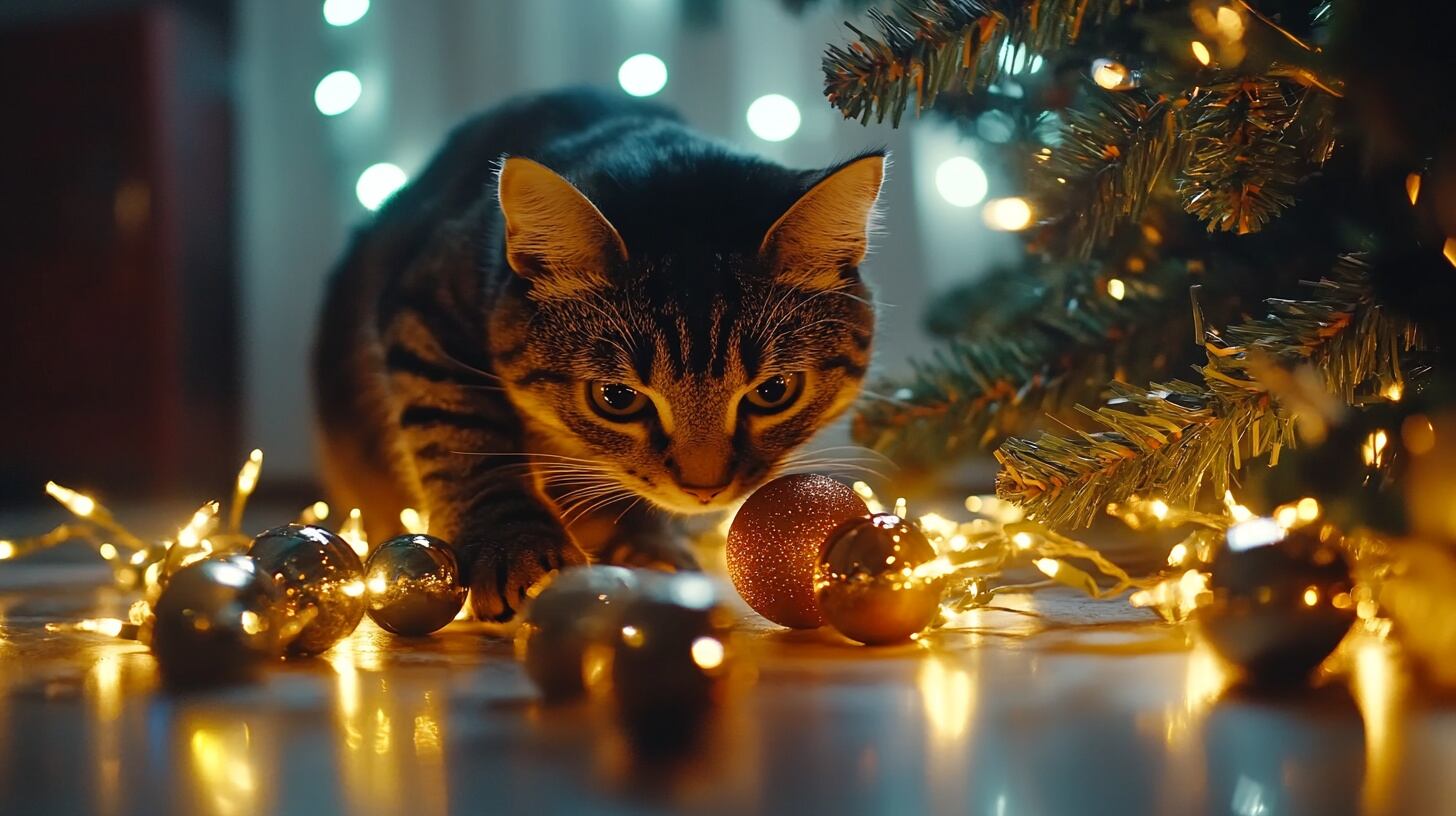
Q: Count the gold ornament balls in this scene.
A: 1